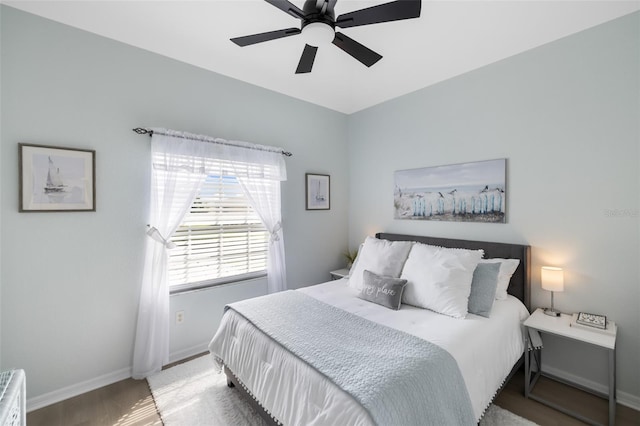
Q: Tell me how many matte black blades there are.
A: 6